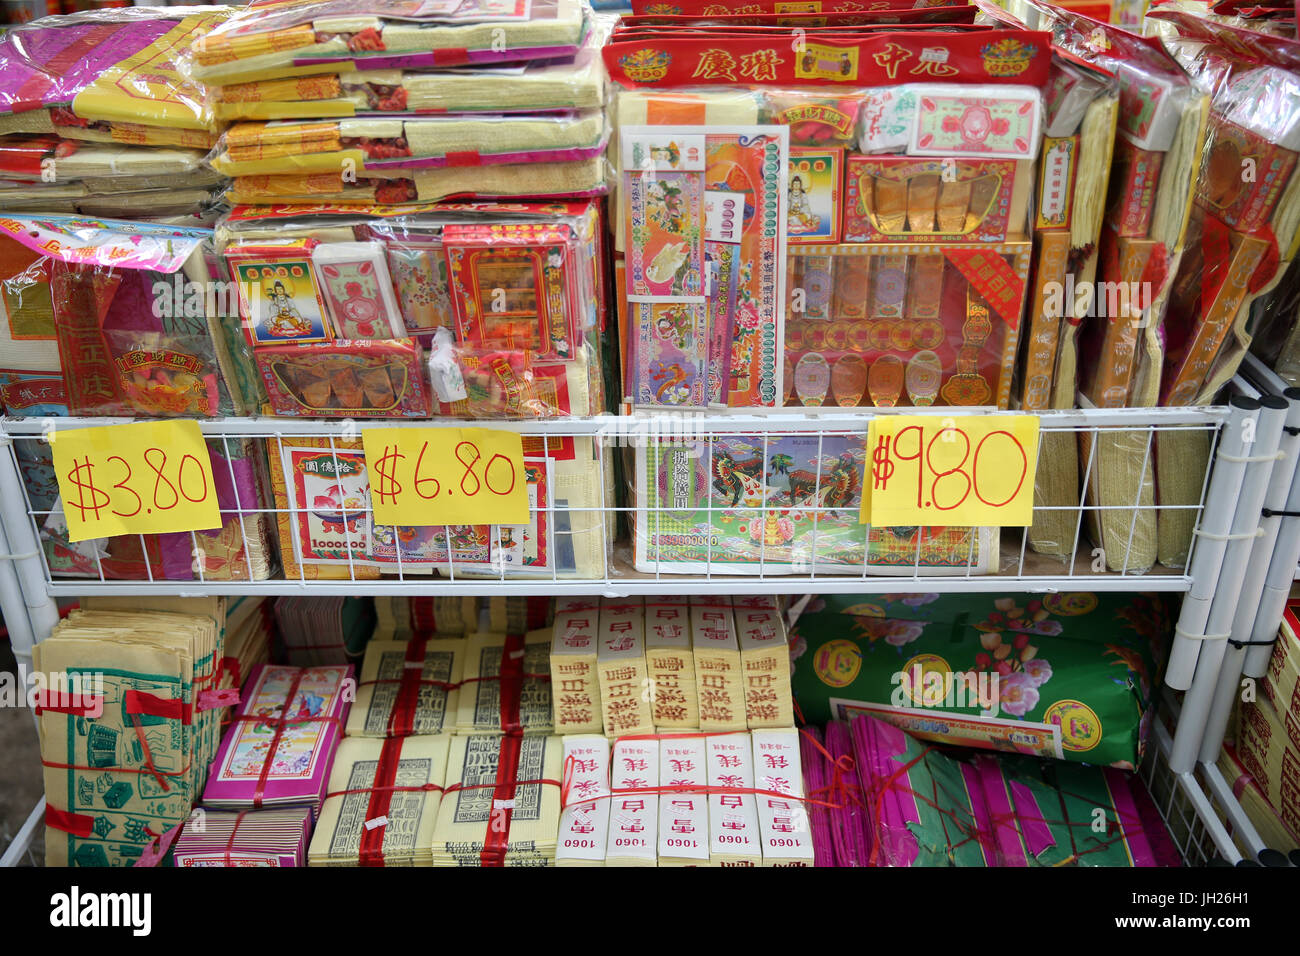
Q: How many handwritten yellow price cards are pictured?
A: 3